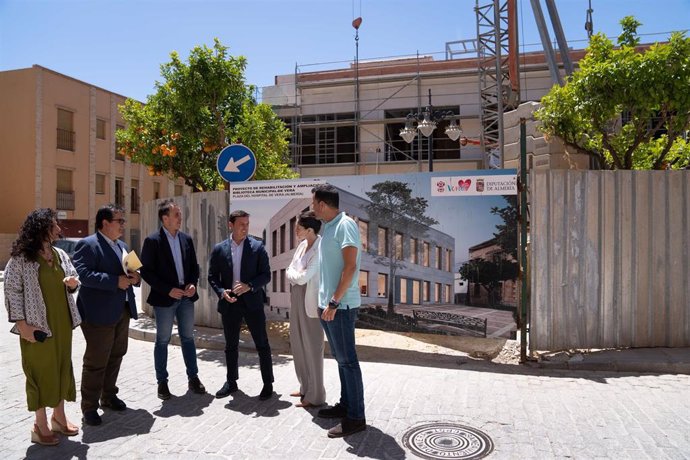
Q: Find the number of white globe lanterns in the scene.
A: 3